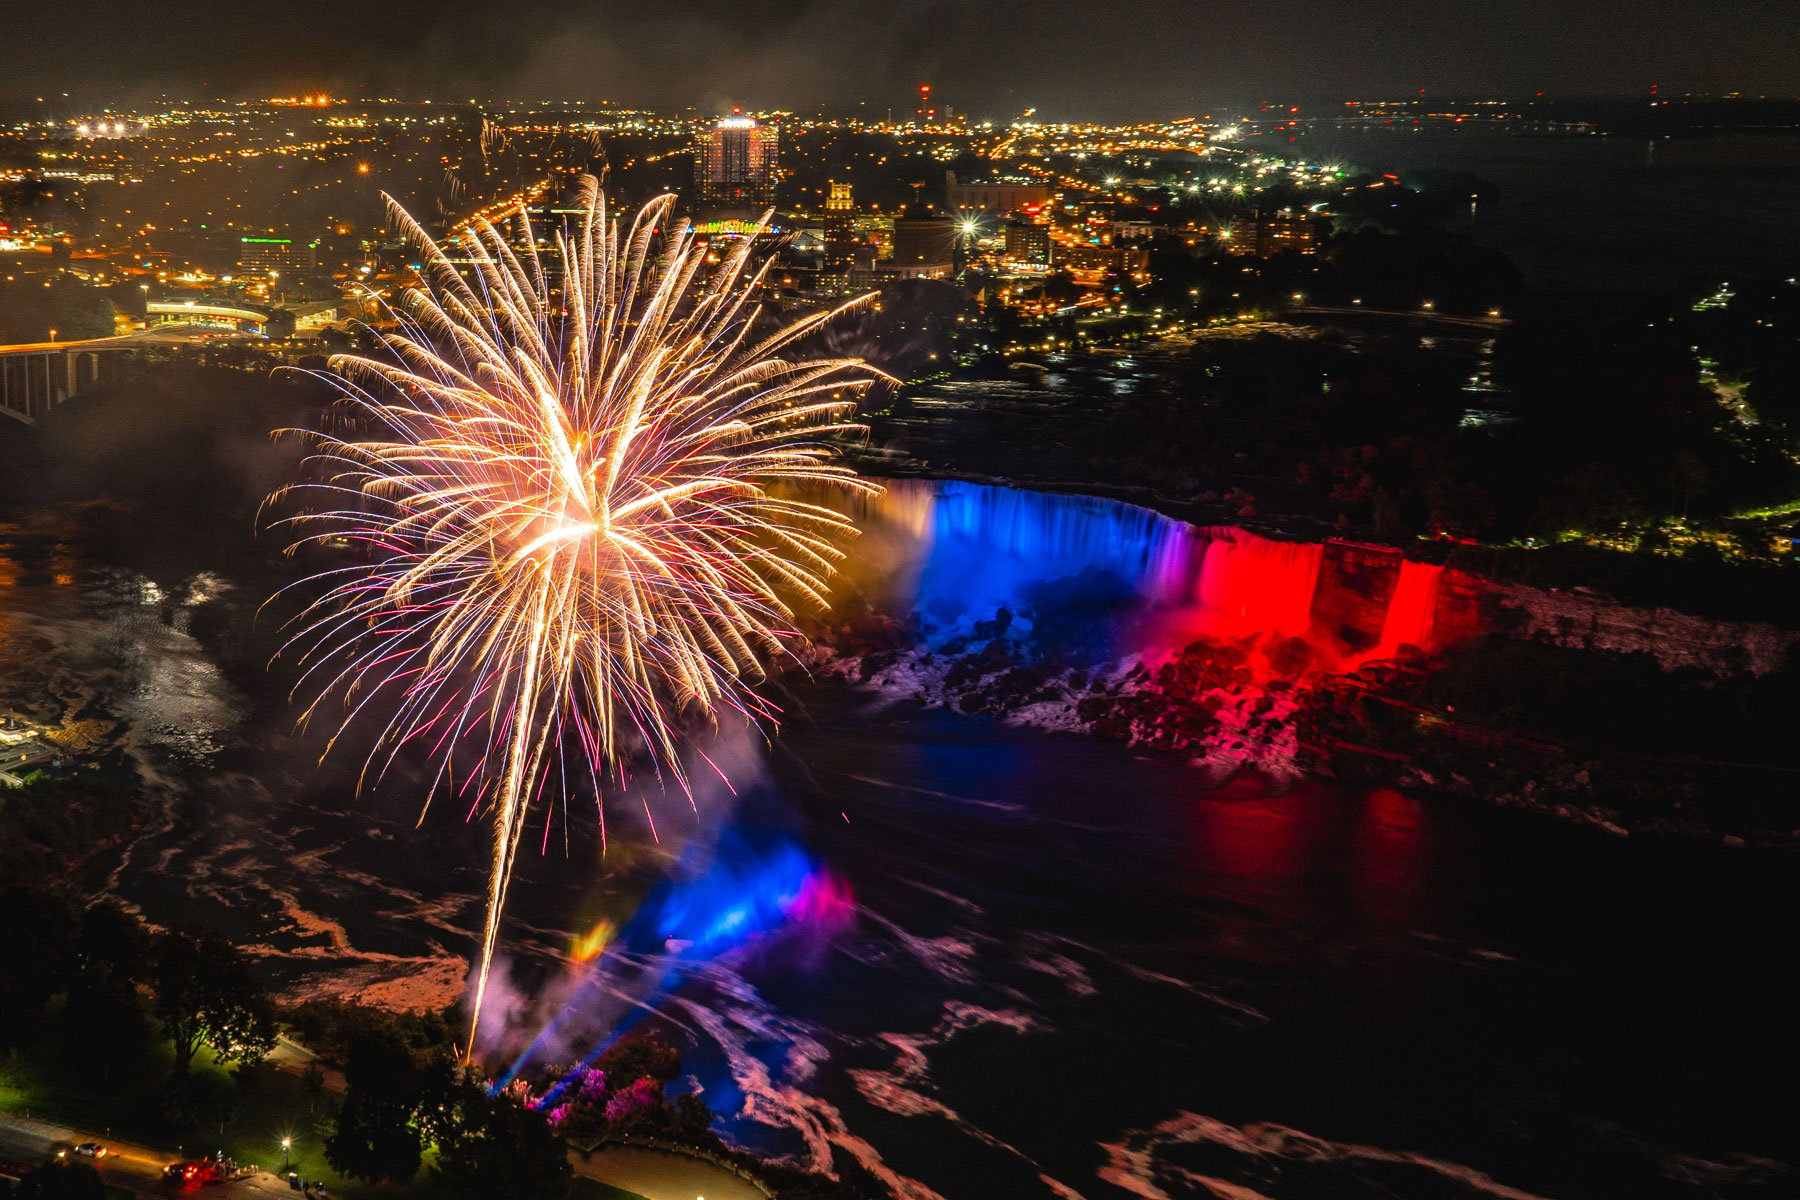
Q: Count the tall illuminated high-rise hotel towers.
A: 1